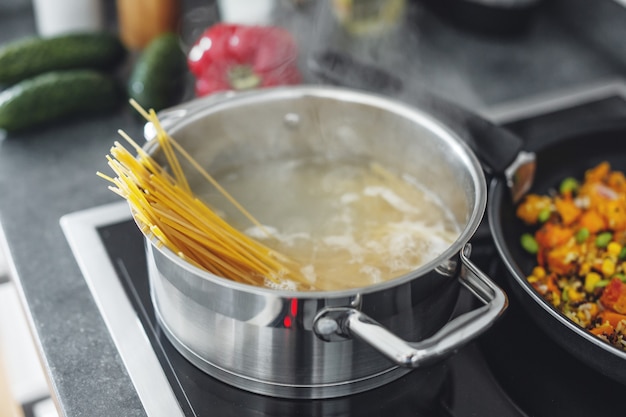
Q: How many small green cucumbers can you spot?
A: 3